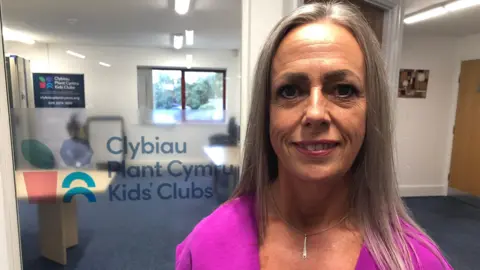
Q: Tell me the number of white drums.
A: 0